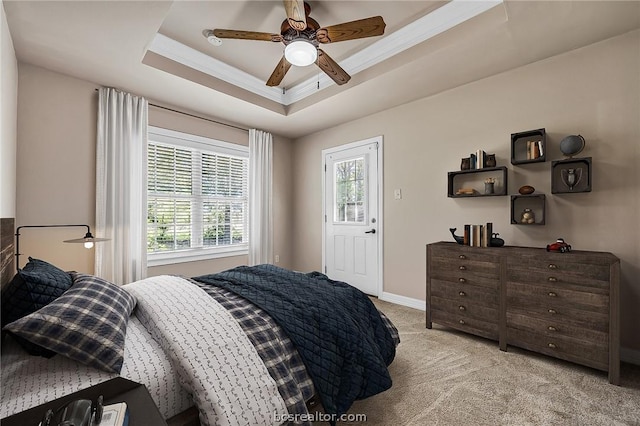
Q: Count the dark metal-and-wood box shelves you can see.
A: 4